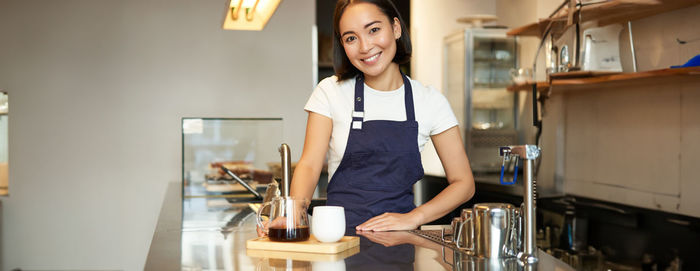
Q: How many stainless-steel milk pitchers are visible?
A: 3